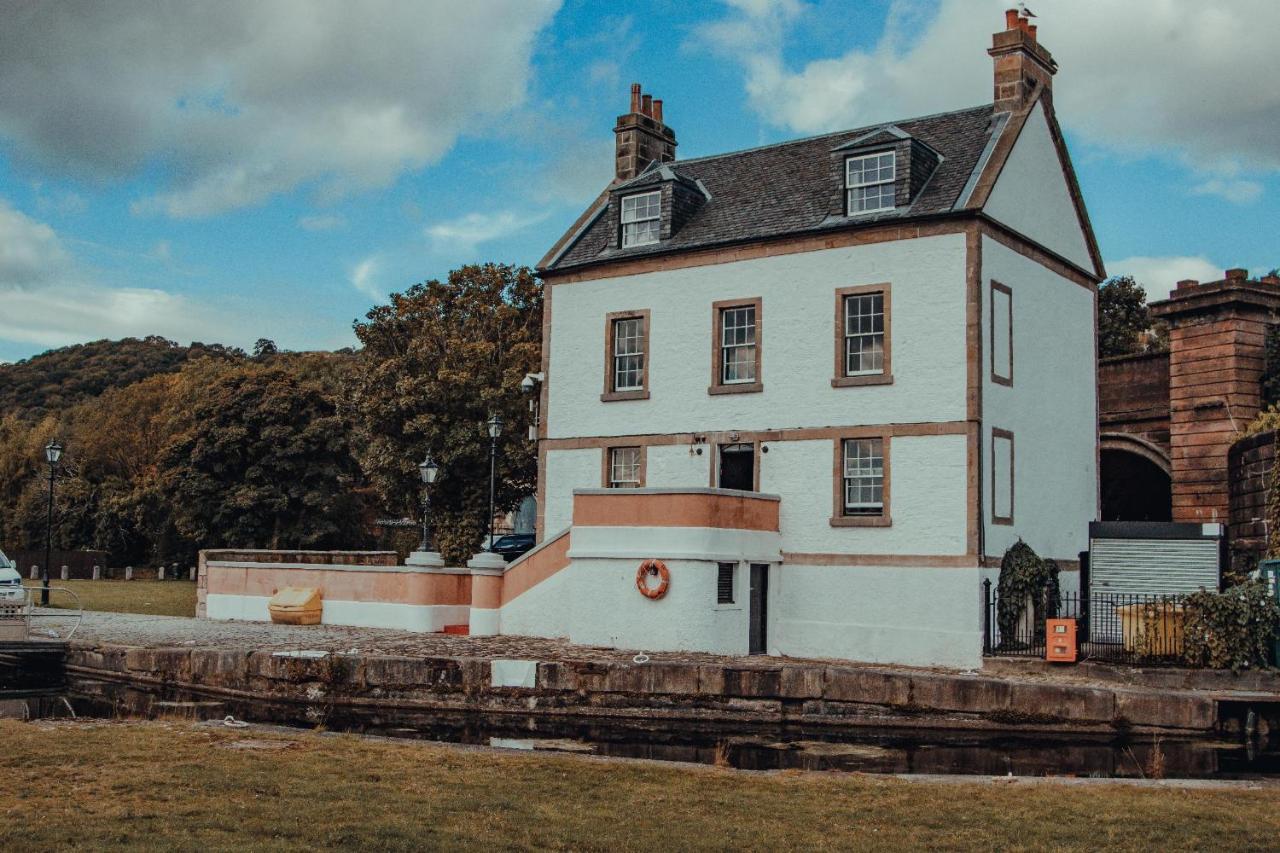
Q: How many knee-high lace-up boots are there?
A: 0